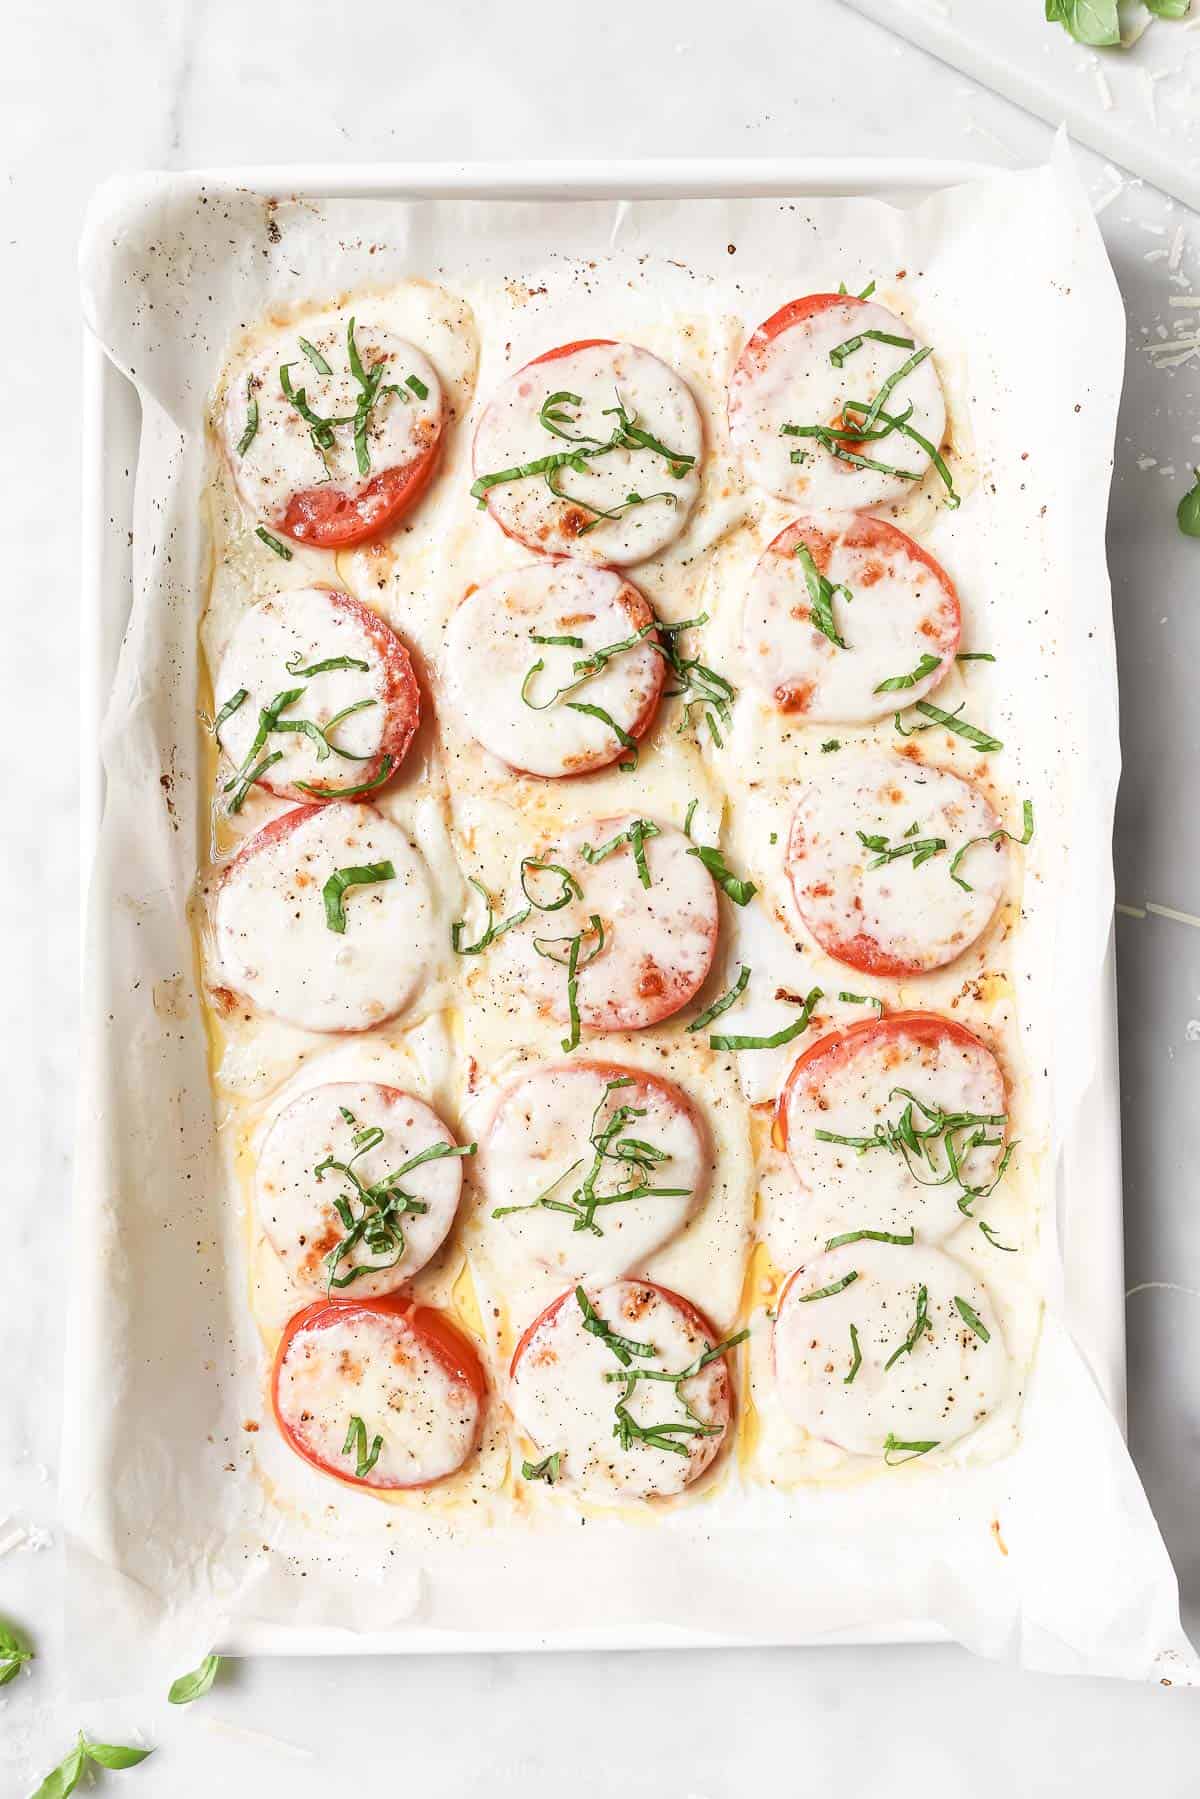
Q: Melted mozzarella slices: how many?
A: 15